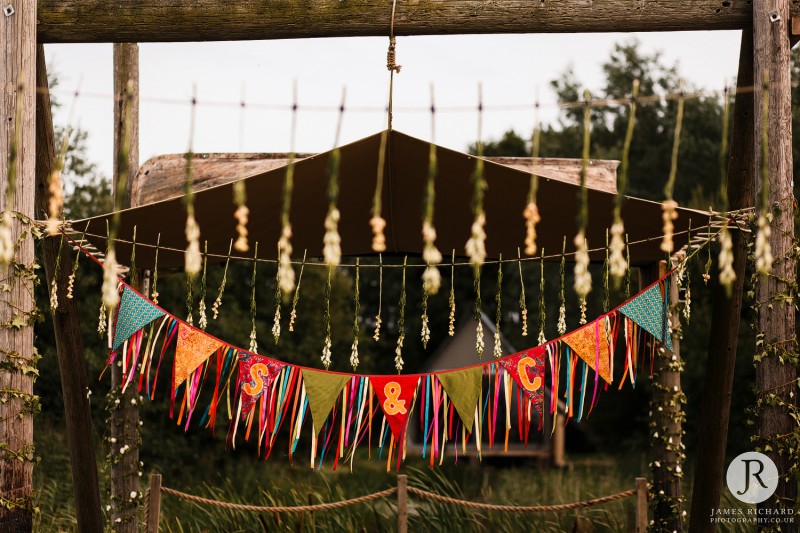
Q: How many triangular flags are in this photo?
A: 9